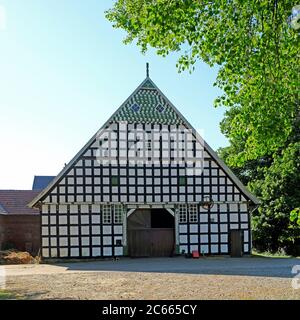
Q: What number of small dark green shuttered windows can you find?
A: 2